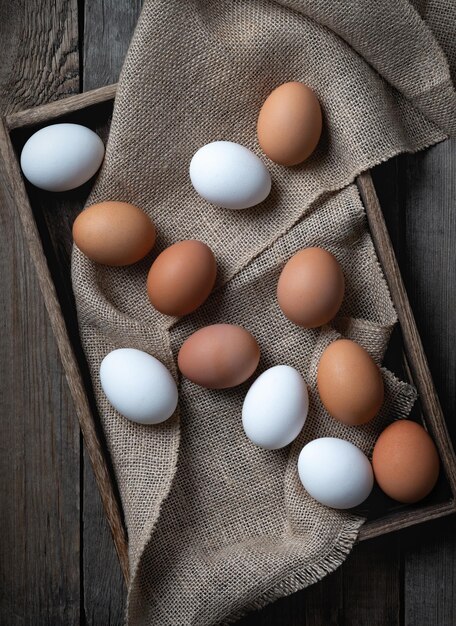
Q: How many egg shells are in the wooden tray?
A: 12